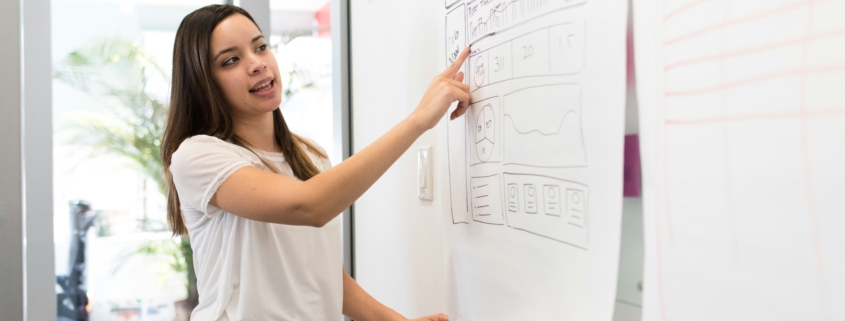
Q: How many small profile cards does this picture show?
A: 4